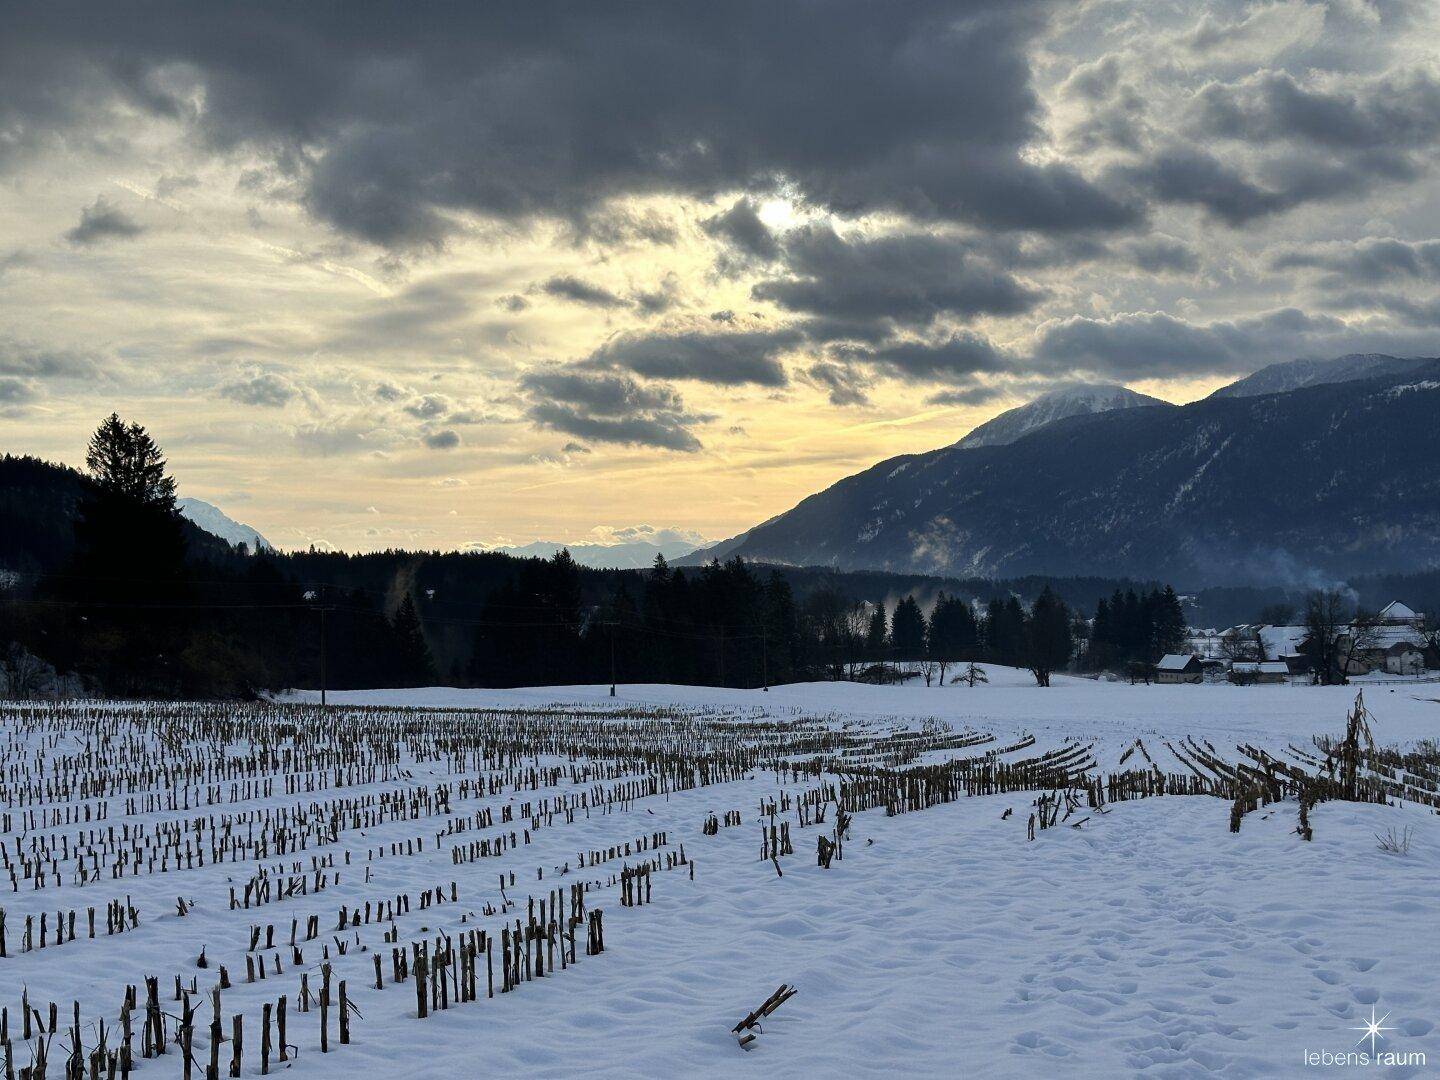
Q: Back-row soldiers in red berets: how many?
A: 0